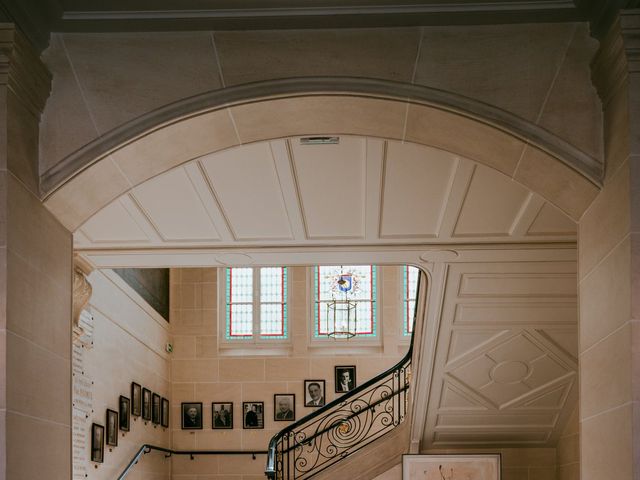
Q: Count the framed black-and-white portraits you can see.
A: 13